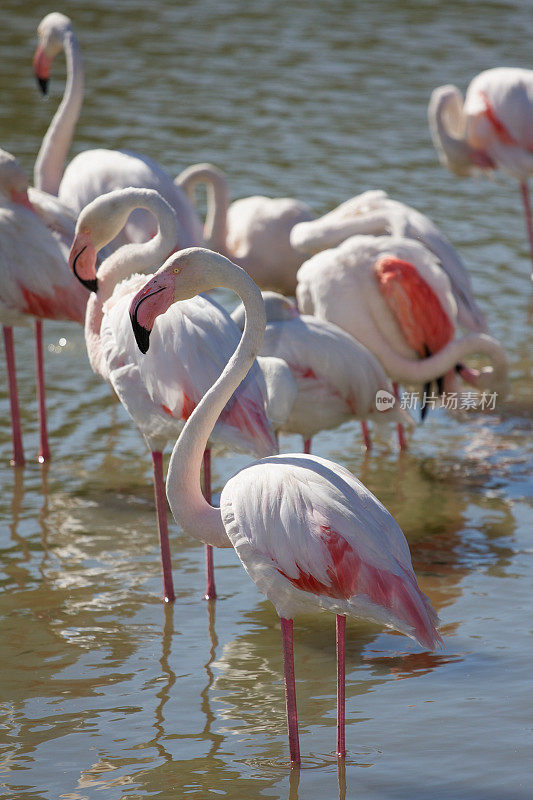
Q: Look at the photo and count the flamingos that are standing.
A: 9